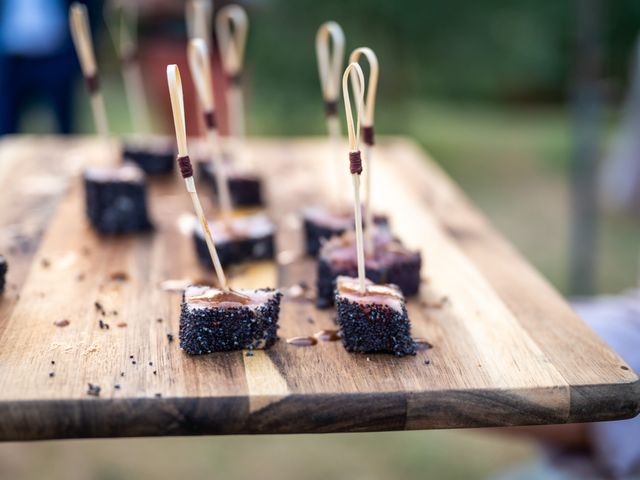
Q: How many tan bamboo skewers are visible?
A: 9